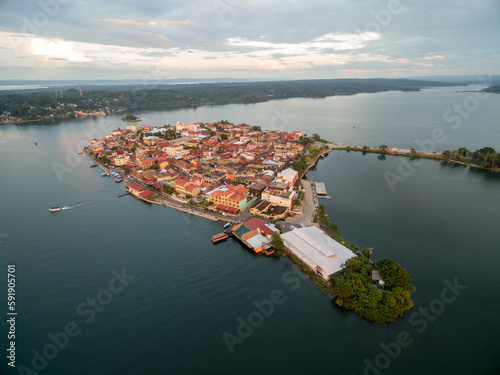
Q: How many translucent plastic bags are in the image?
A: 0